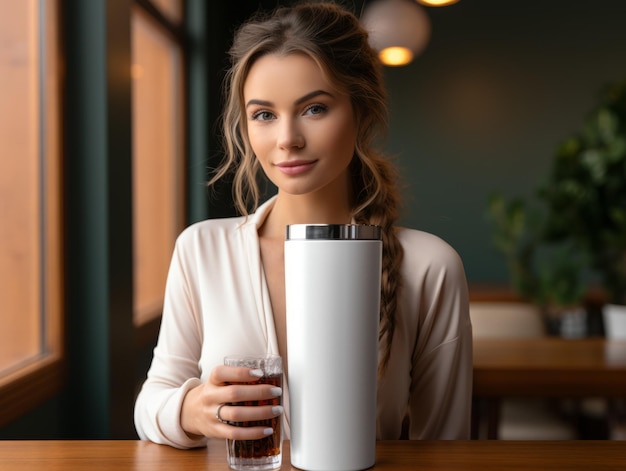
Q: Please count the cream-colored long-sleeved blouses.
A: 1